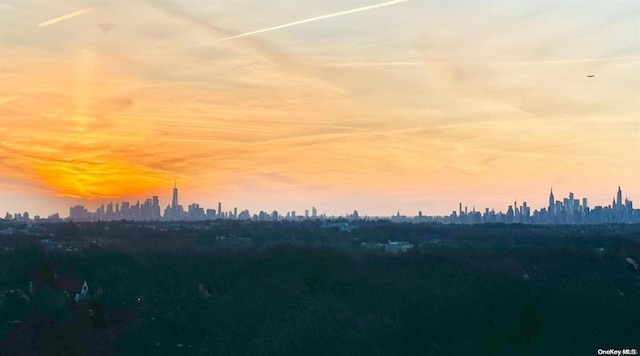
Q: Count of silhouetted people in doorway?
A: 0